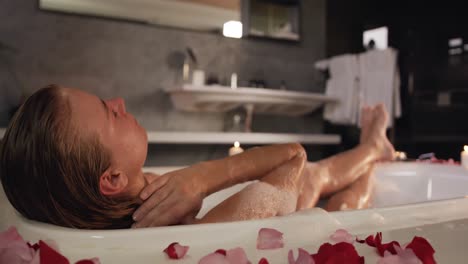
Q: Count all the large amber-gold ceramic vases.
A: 0